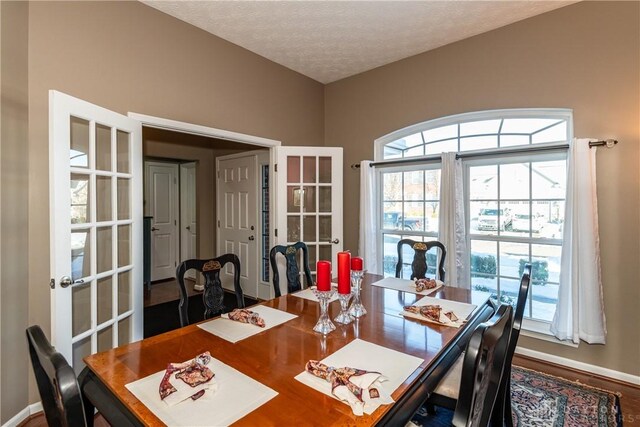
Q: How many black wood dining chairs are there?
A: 6